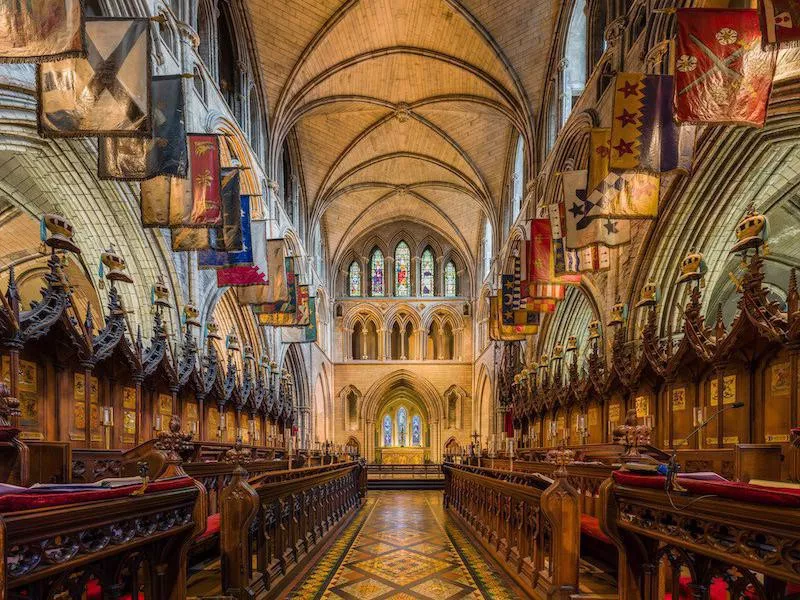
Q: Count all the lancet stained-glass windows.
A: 8